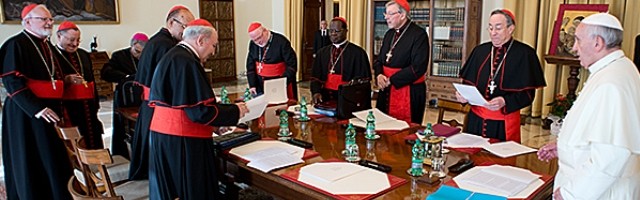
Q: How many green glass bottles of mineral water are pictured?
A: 8